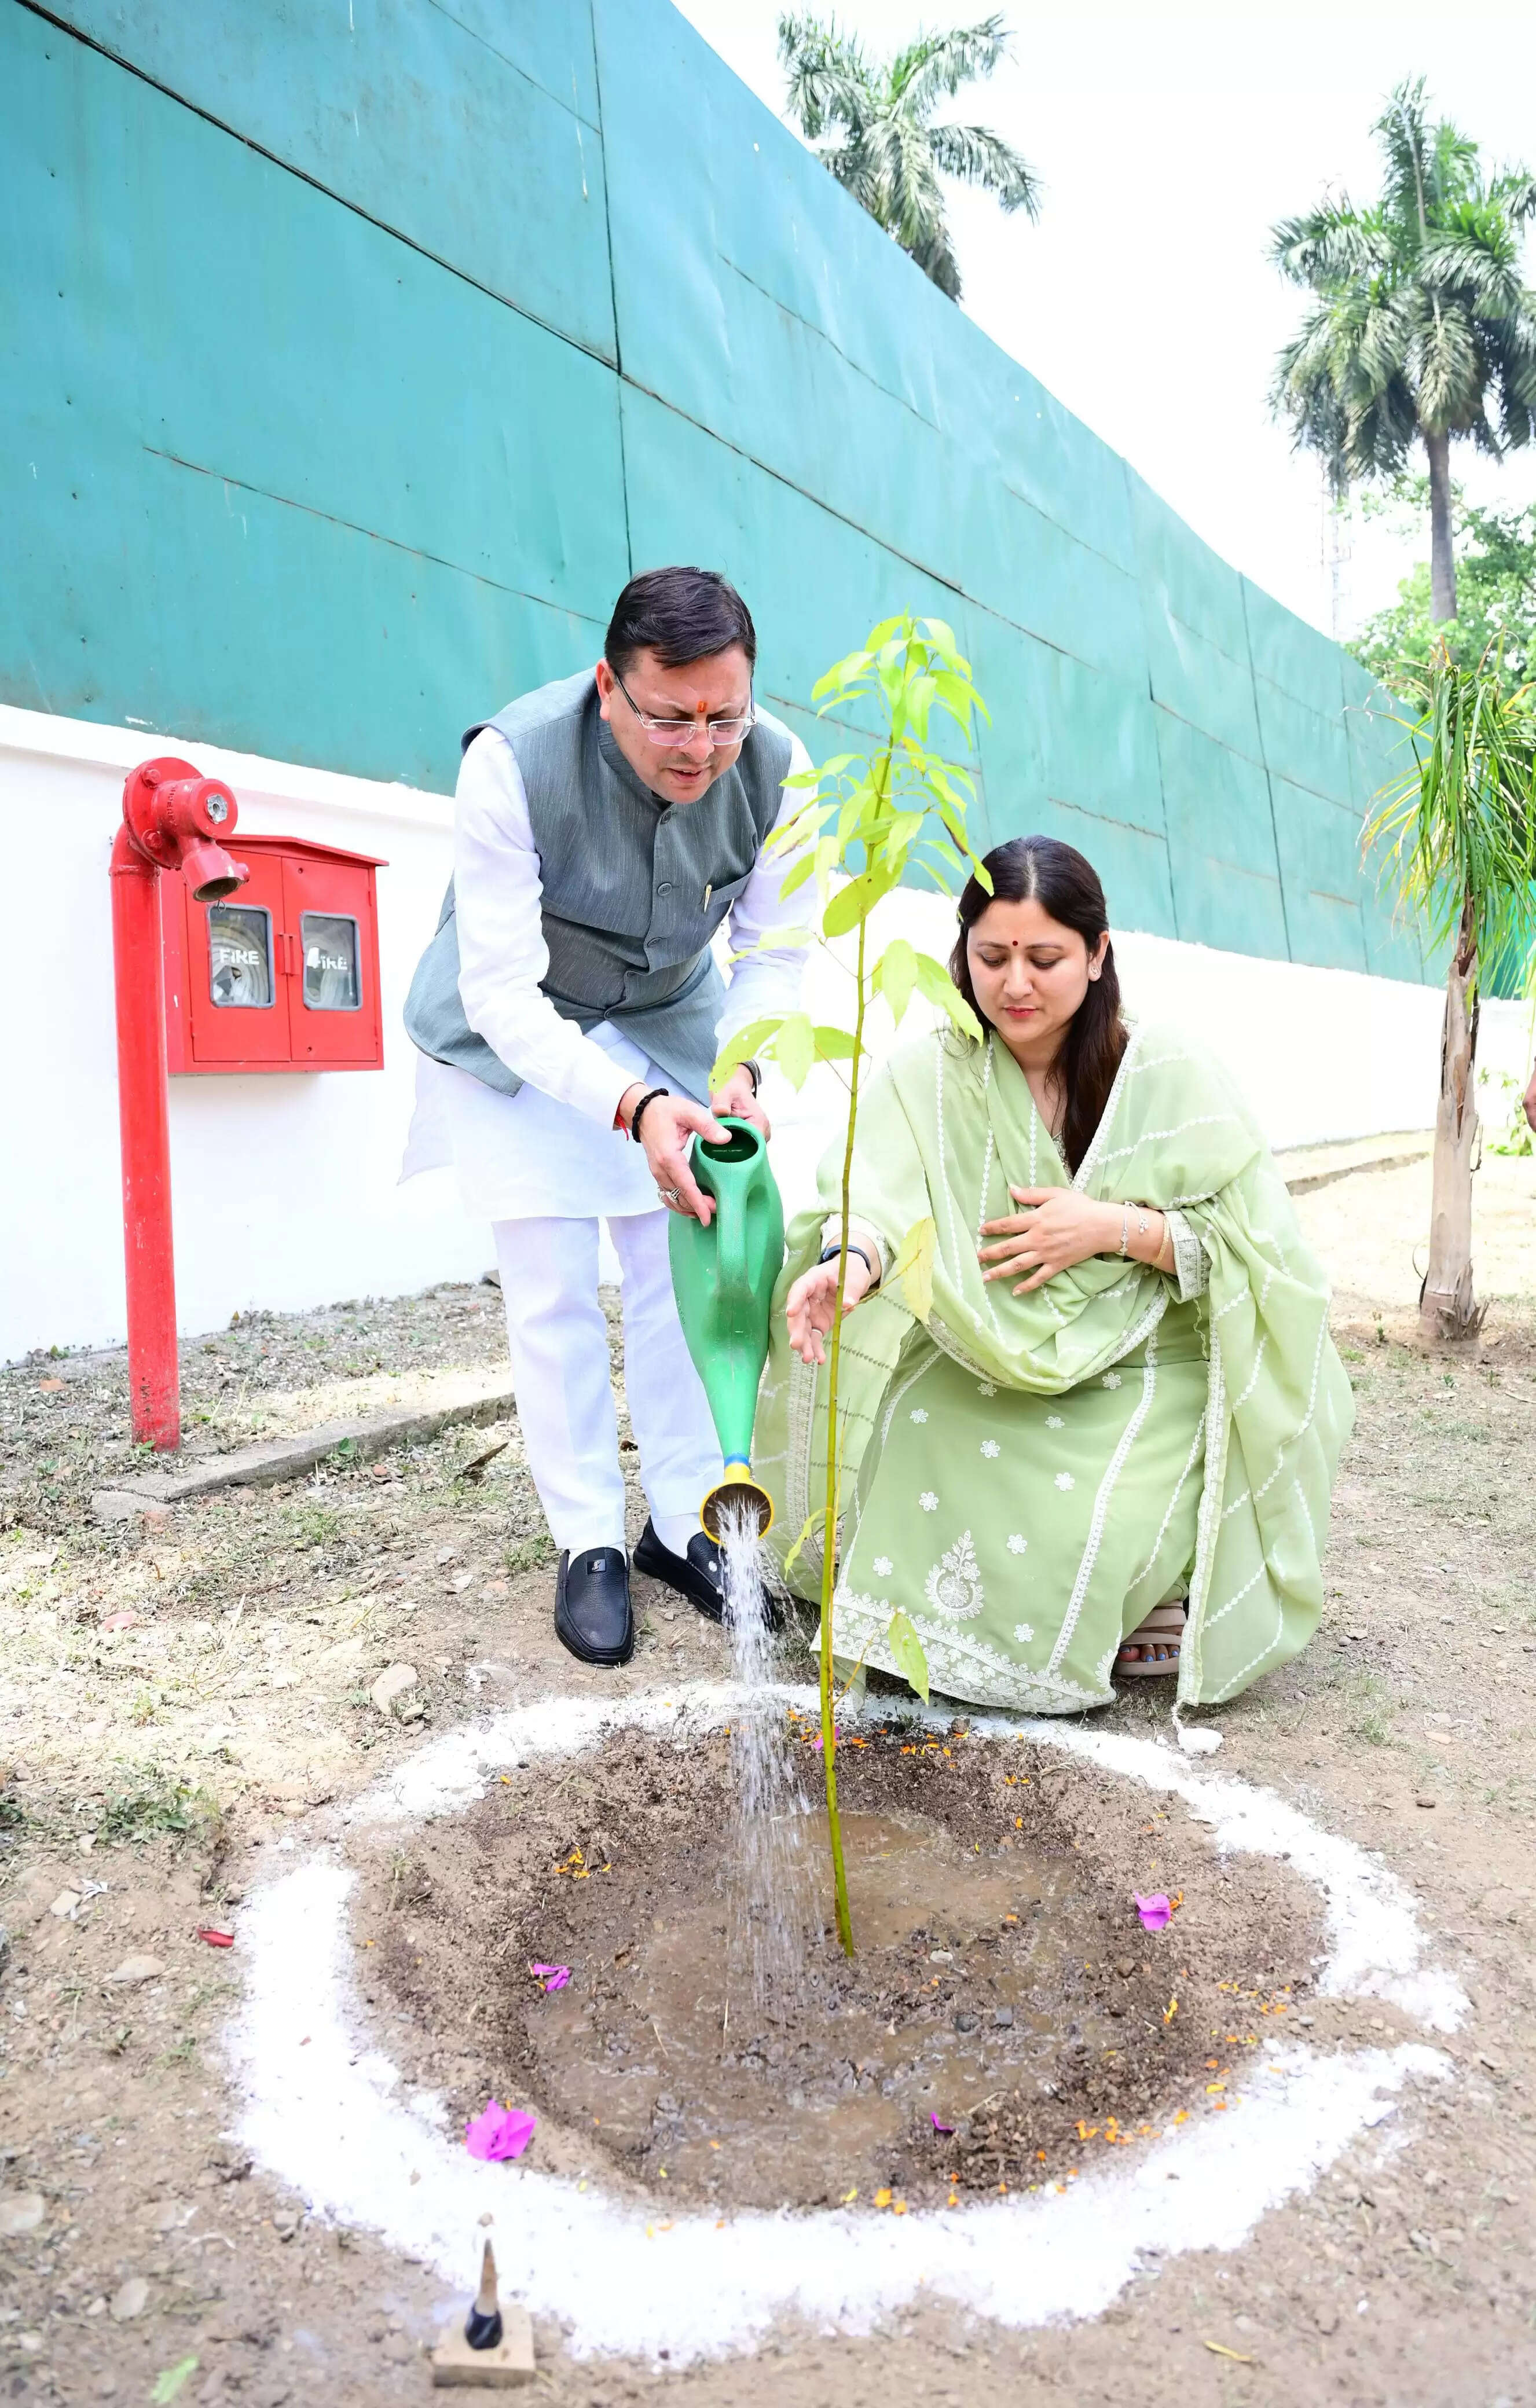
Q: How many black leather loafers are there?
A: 2